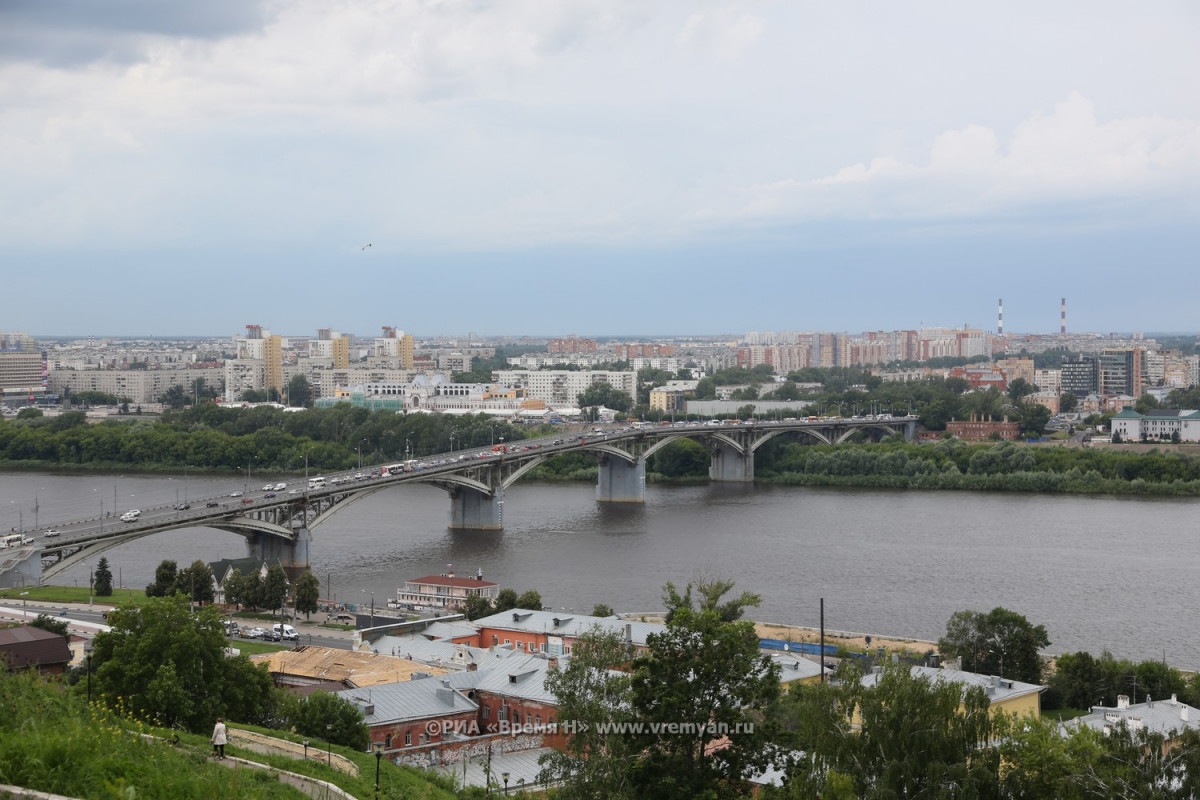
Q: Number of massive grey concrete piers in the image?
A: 4